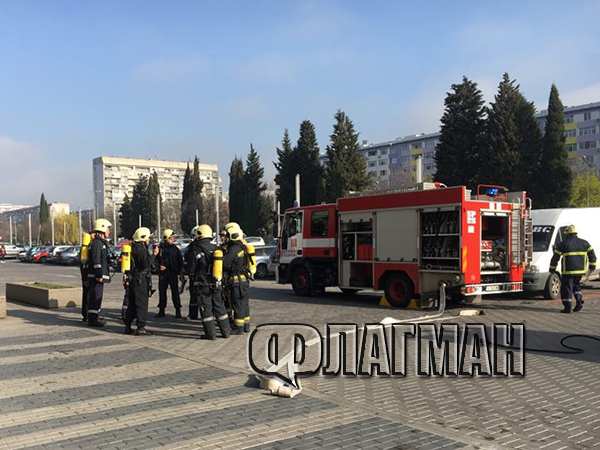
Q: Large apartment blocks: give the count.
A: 2